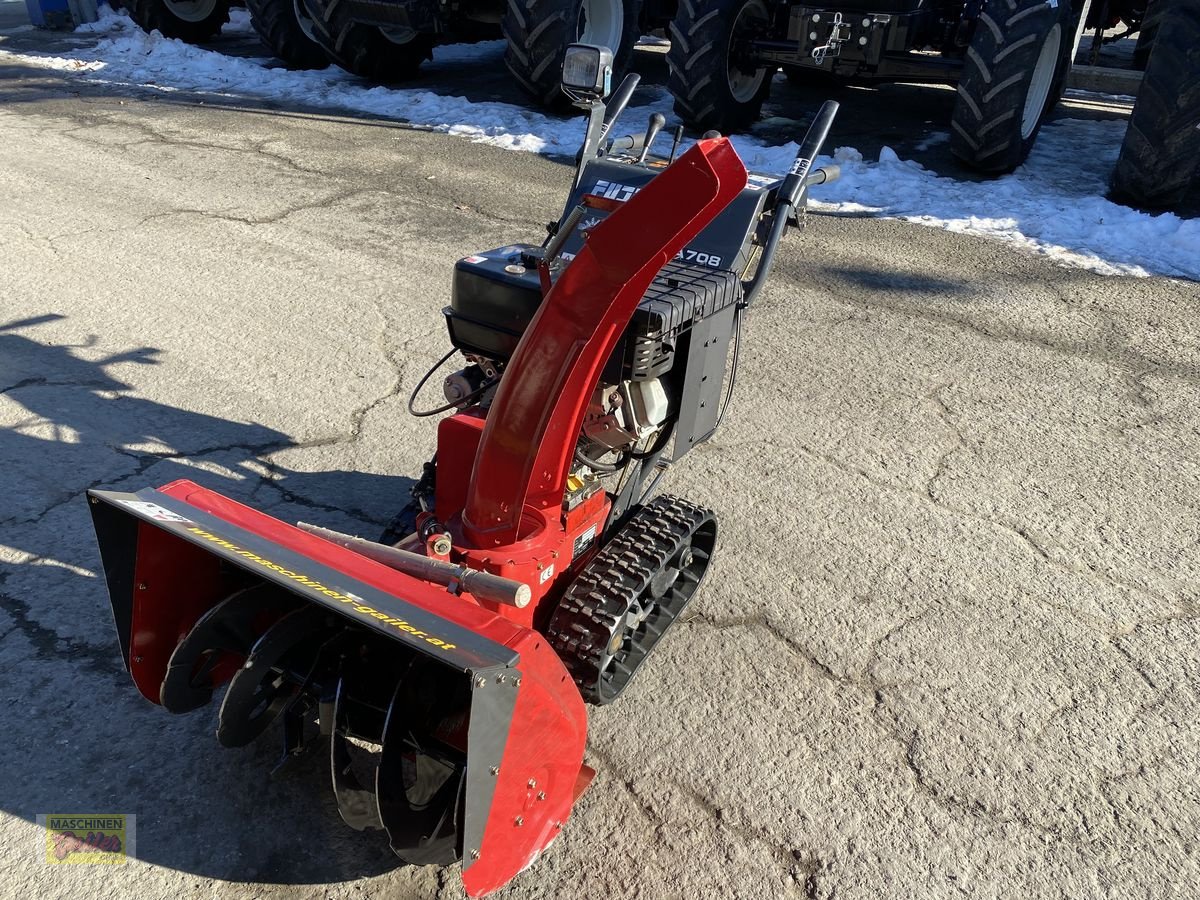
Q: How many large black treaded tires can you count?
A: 7